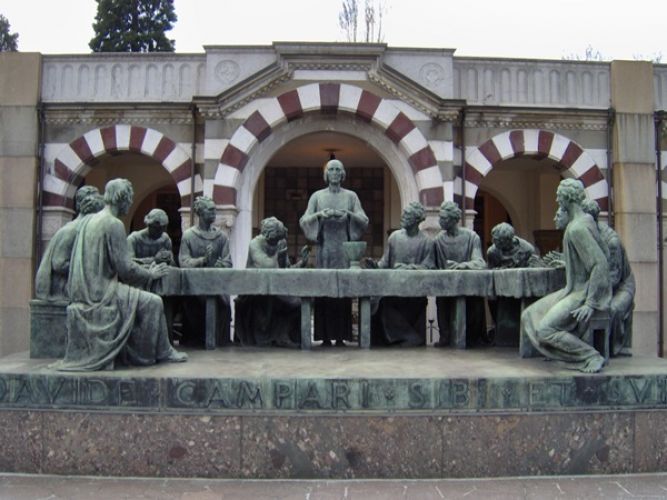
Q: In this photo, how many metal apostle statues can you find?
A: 12